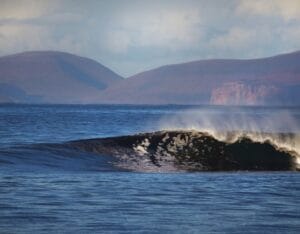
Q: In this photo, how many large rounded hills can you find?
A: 2